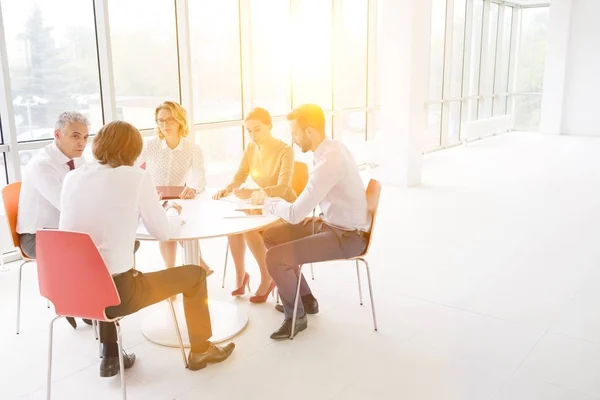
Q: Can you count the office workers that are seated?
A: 5